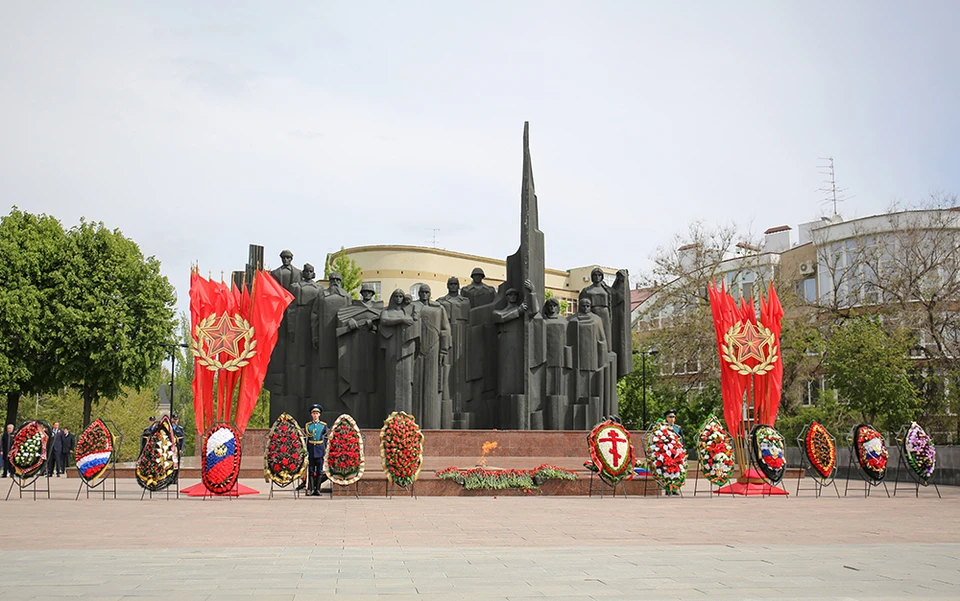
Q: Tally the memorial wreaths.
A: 14